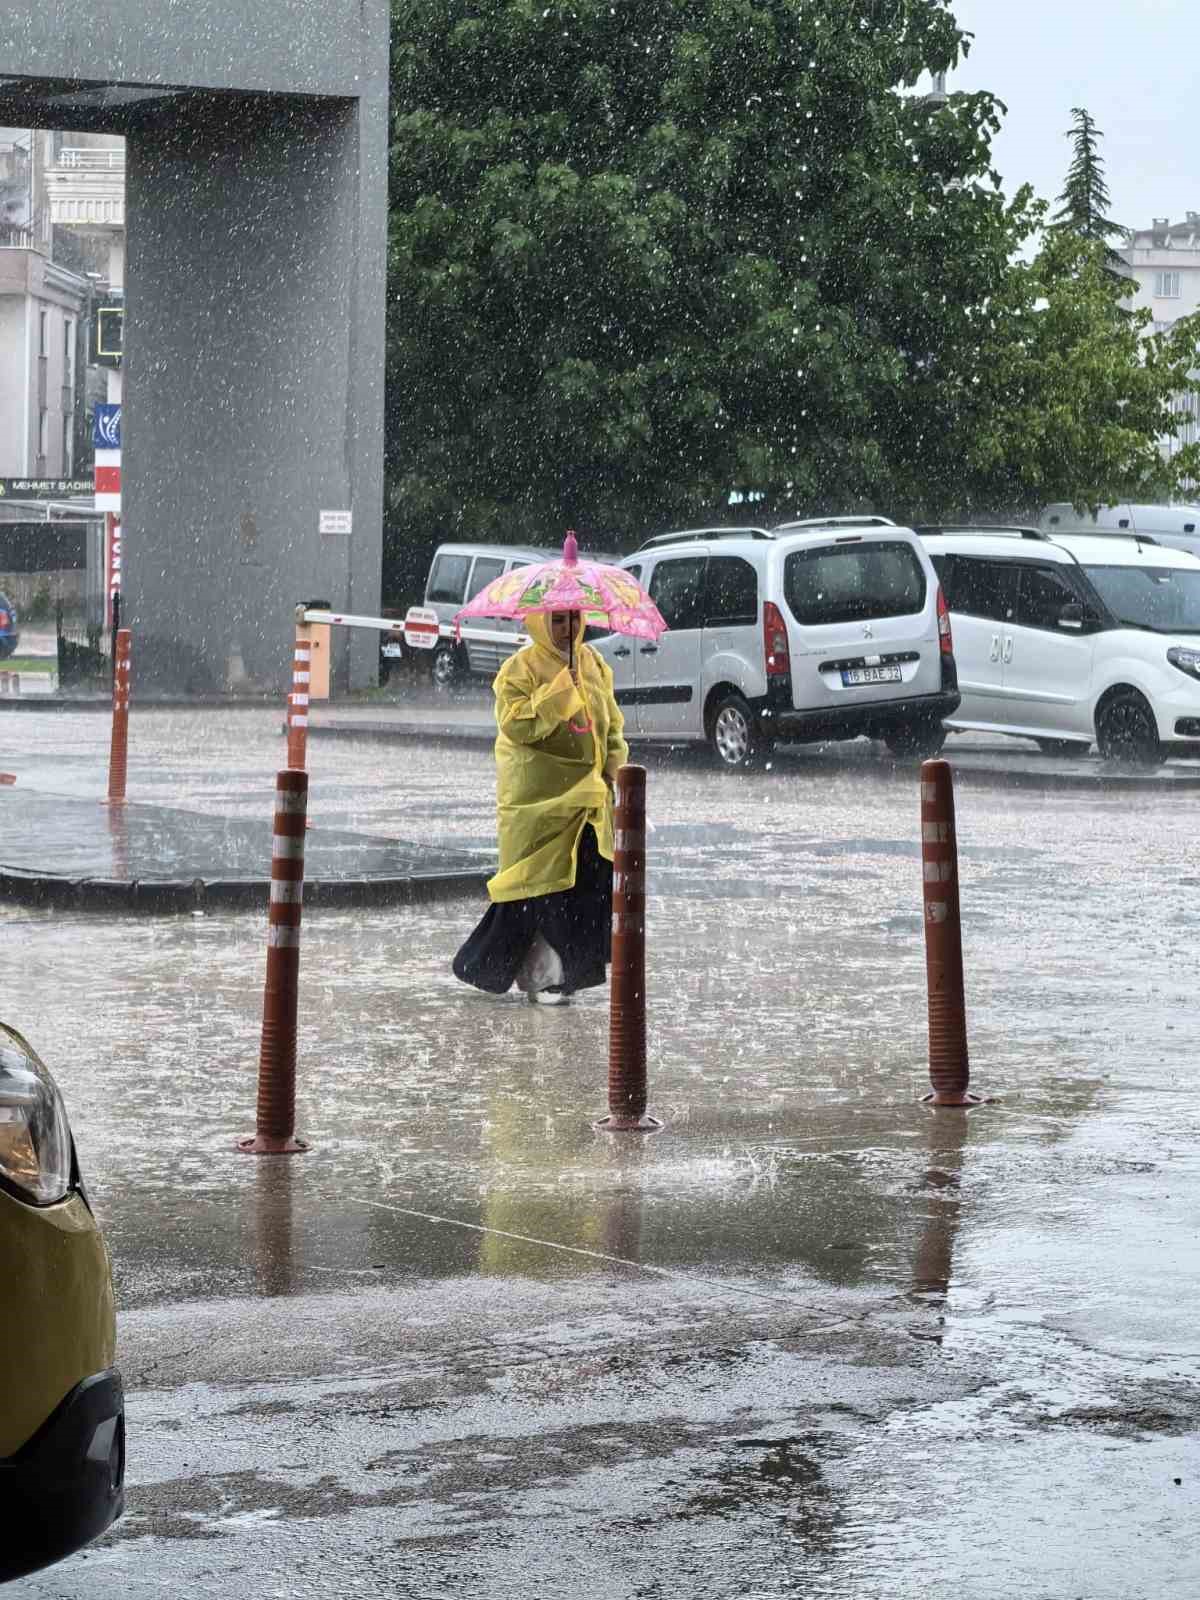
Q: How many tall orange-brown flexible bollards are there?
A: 5